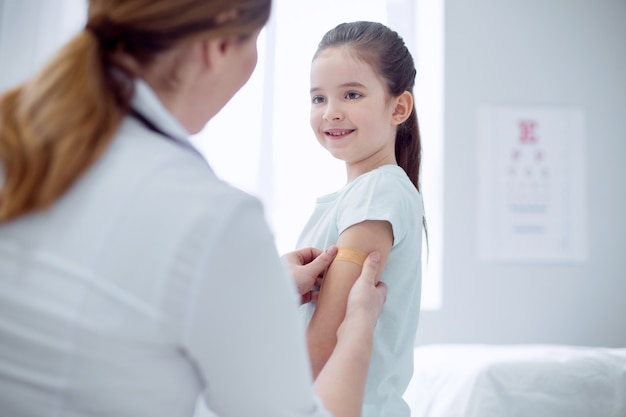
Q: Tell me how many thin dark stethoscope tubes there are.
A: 1